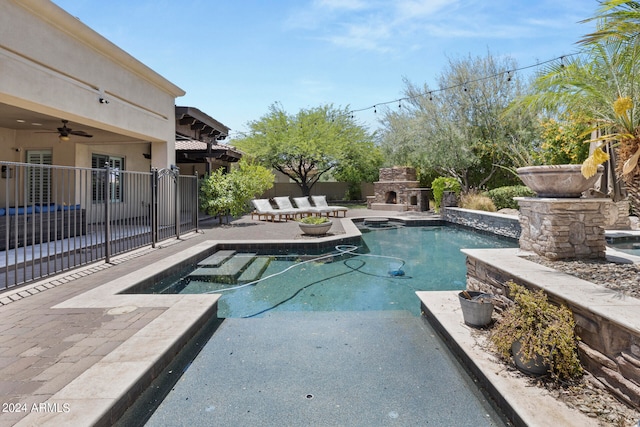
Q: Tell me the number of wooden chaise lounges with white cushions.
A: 4